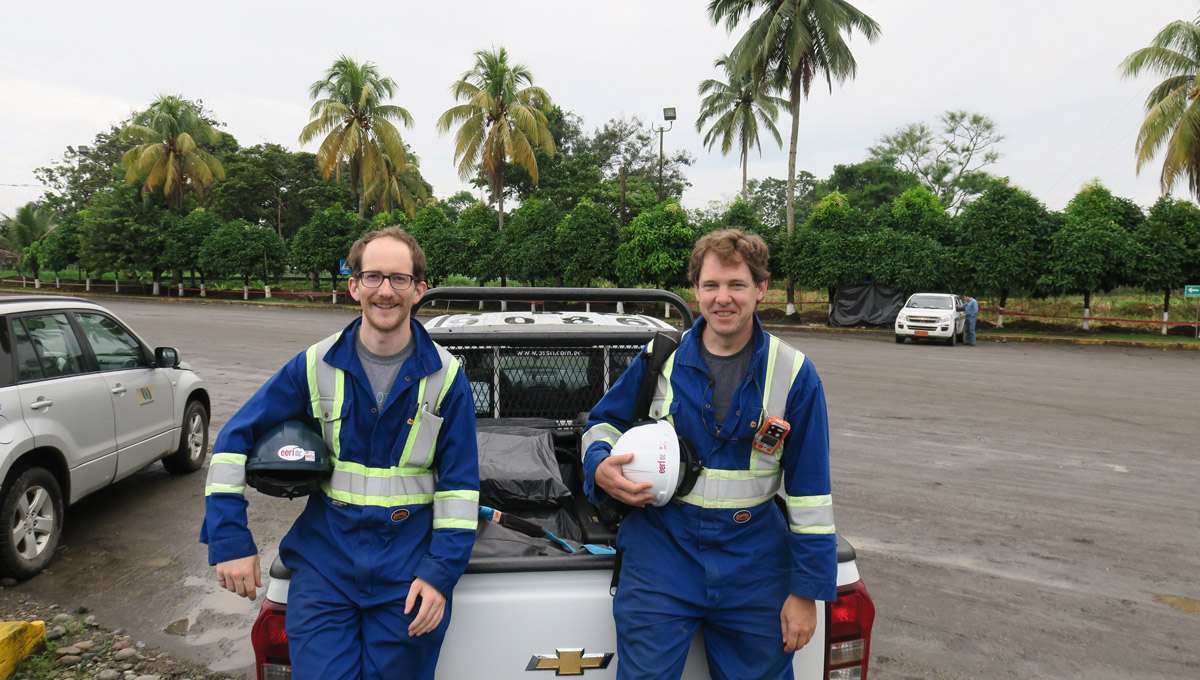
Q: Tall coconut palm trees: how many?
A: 6